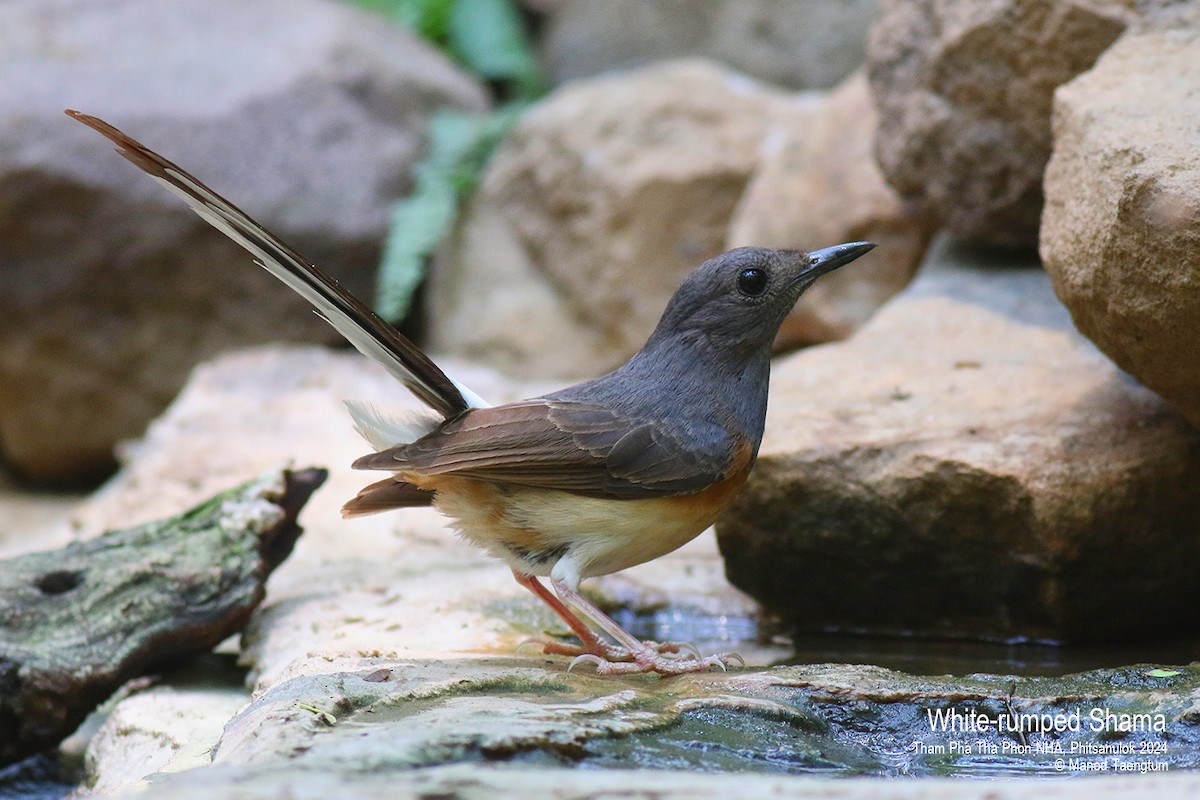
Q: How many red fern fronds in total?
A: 0